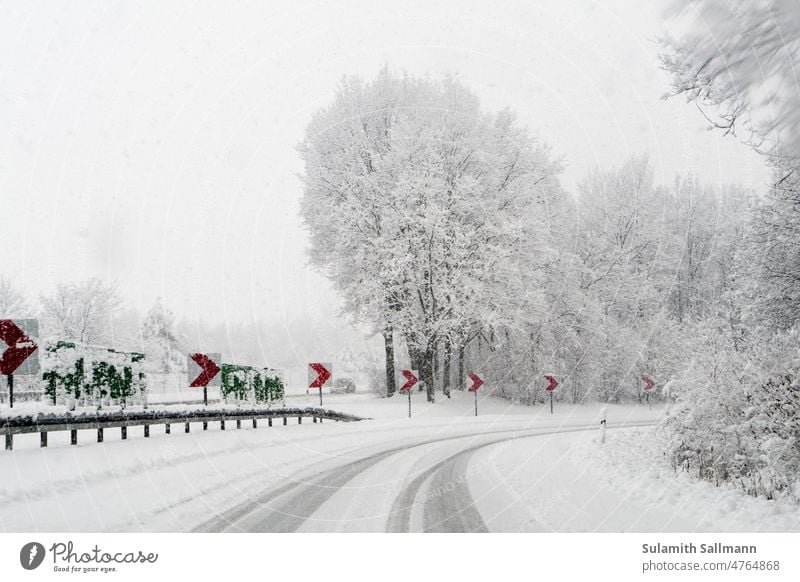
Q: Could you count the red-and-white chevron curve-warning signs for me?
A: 7